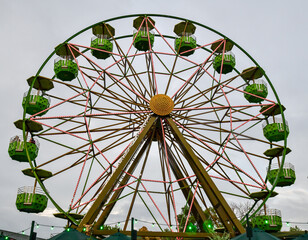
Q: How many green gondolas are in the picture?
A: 12